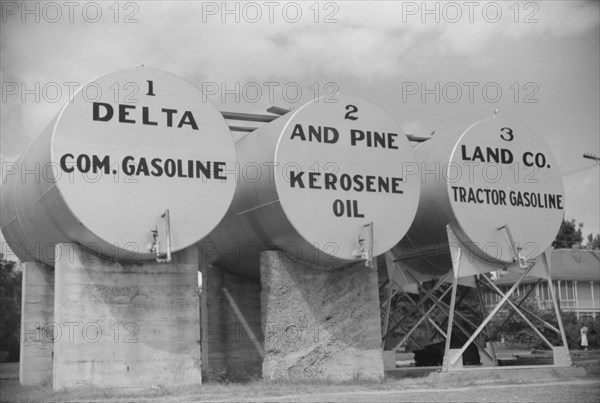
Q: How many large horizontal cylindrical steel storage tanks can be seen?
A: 3